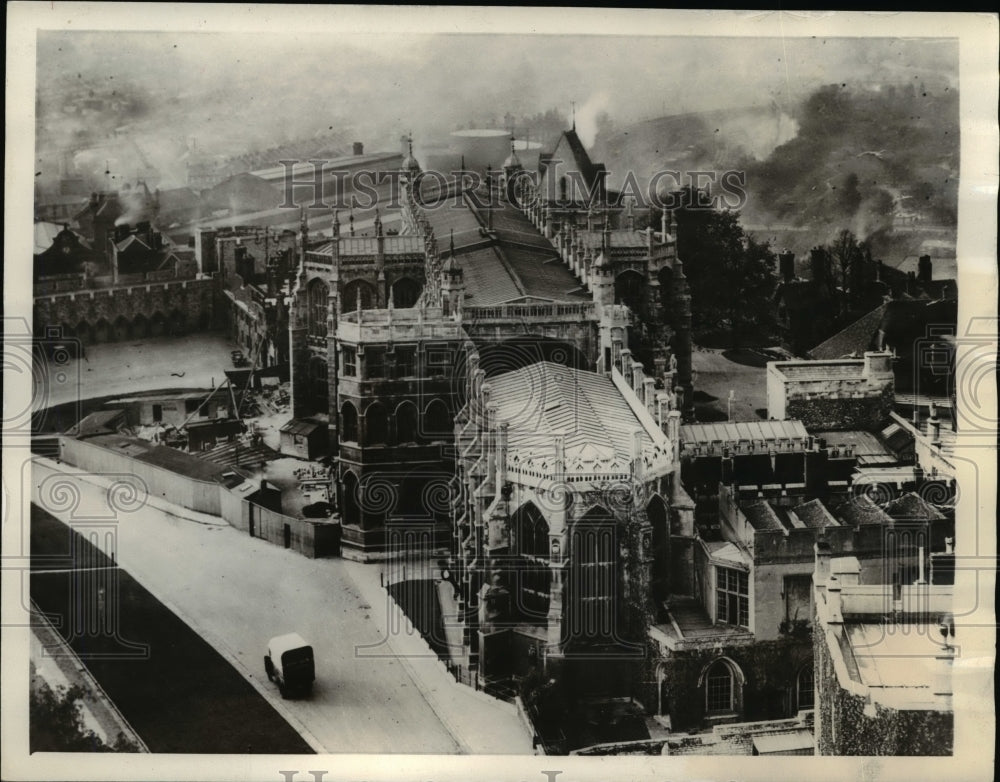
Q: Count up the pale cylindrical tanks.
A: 2